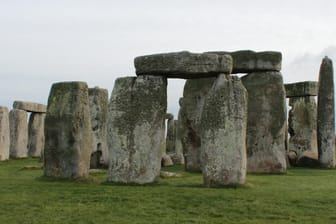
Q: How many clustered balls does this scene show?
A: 0